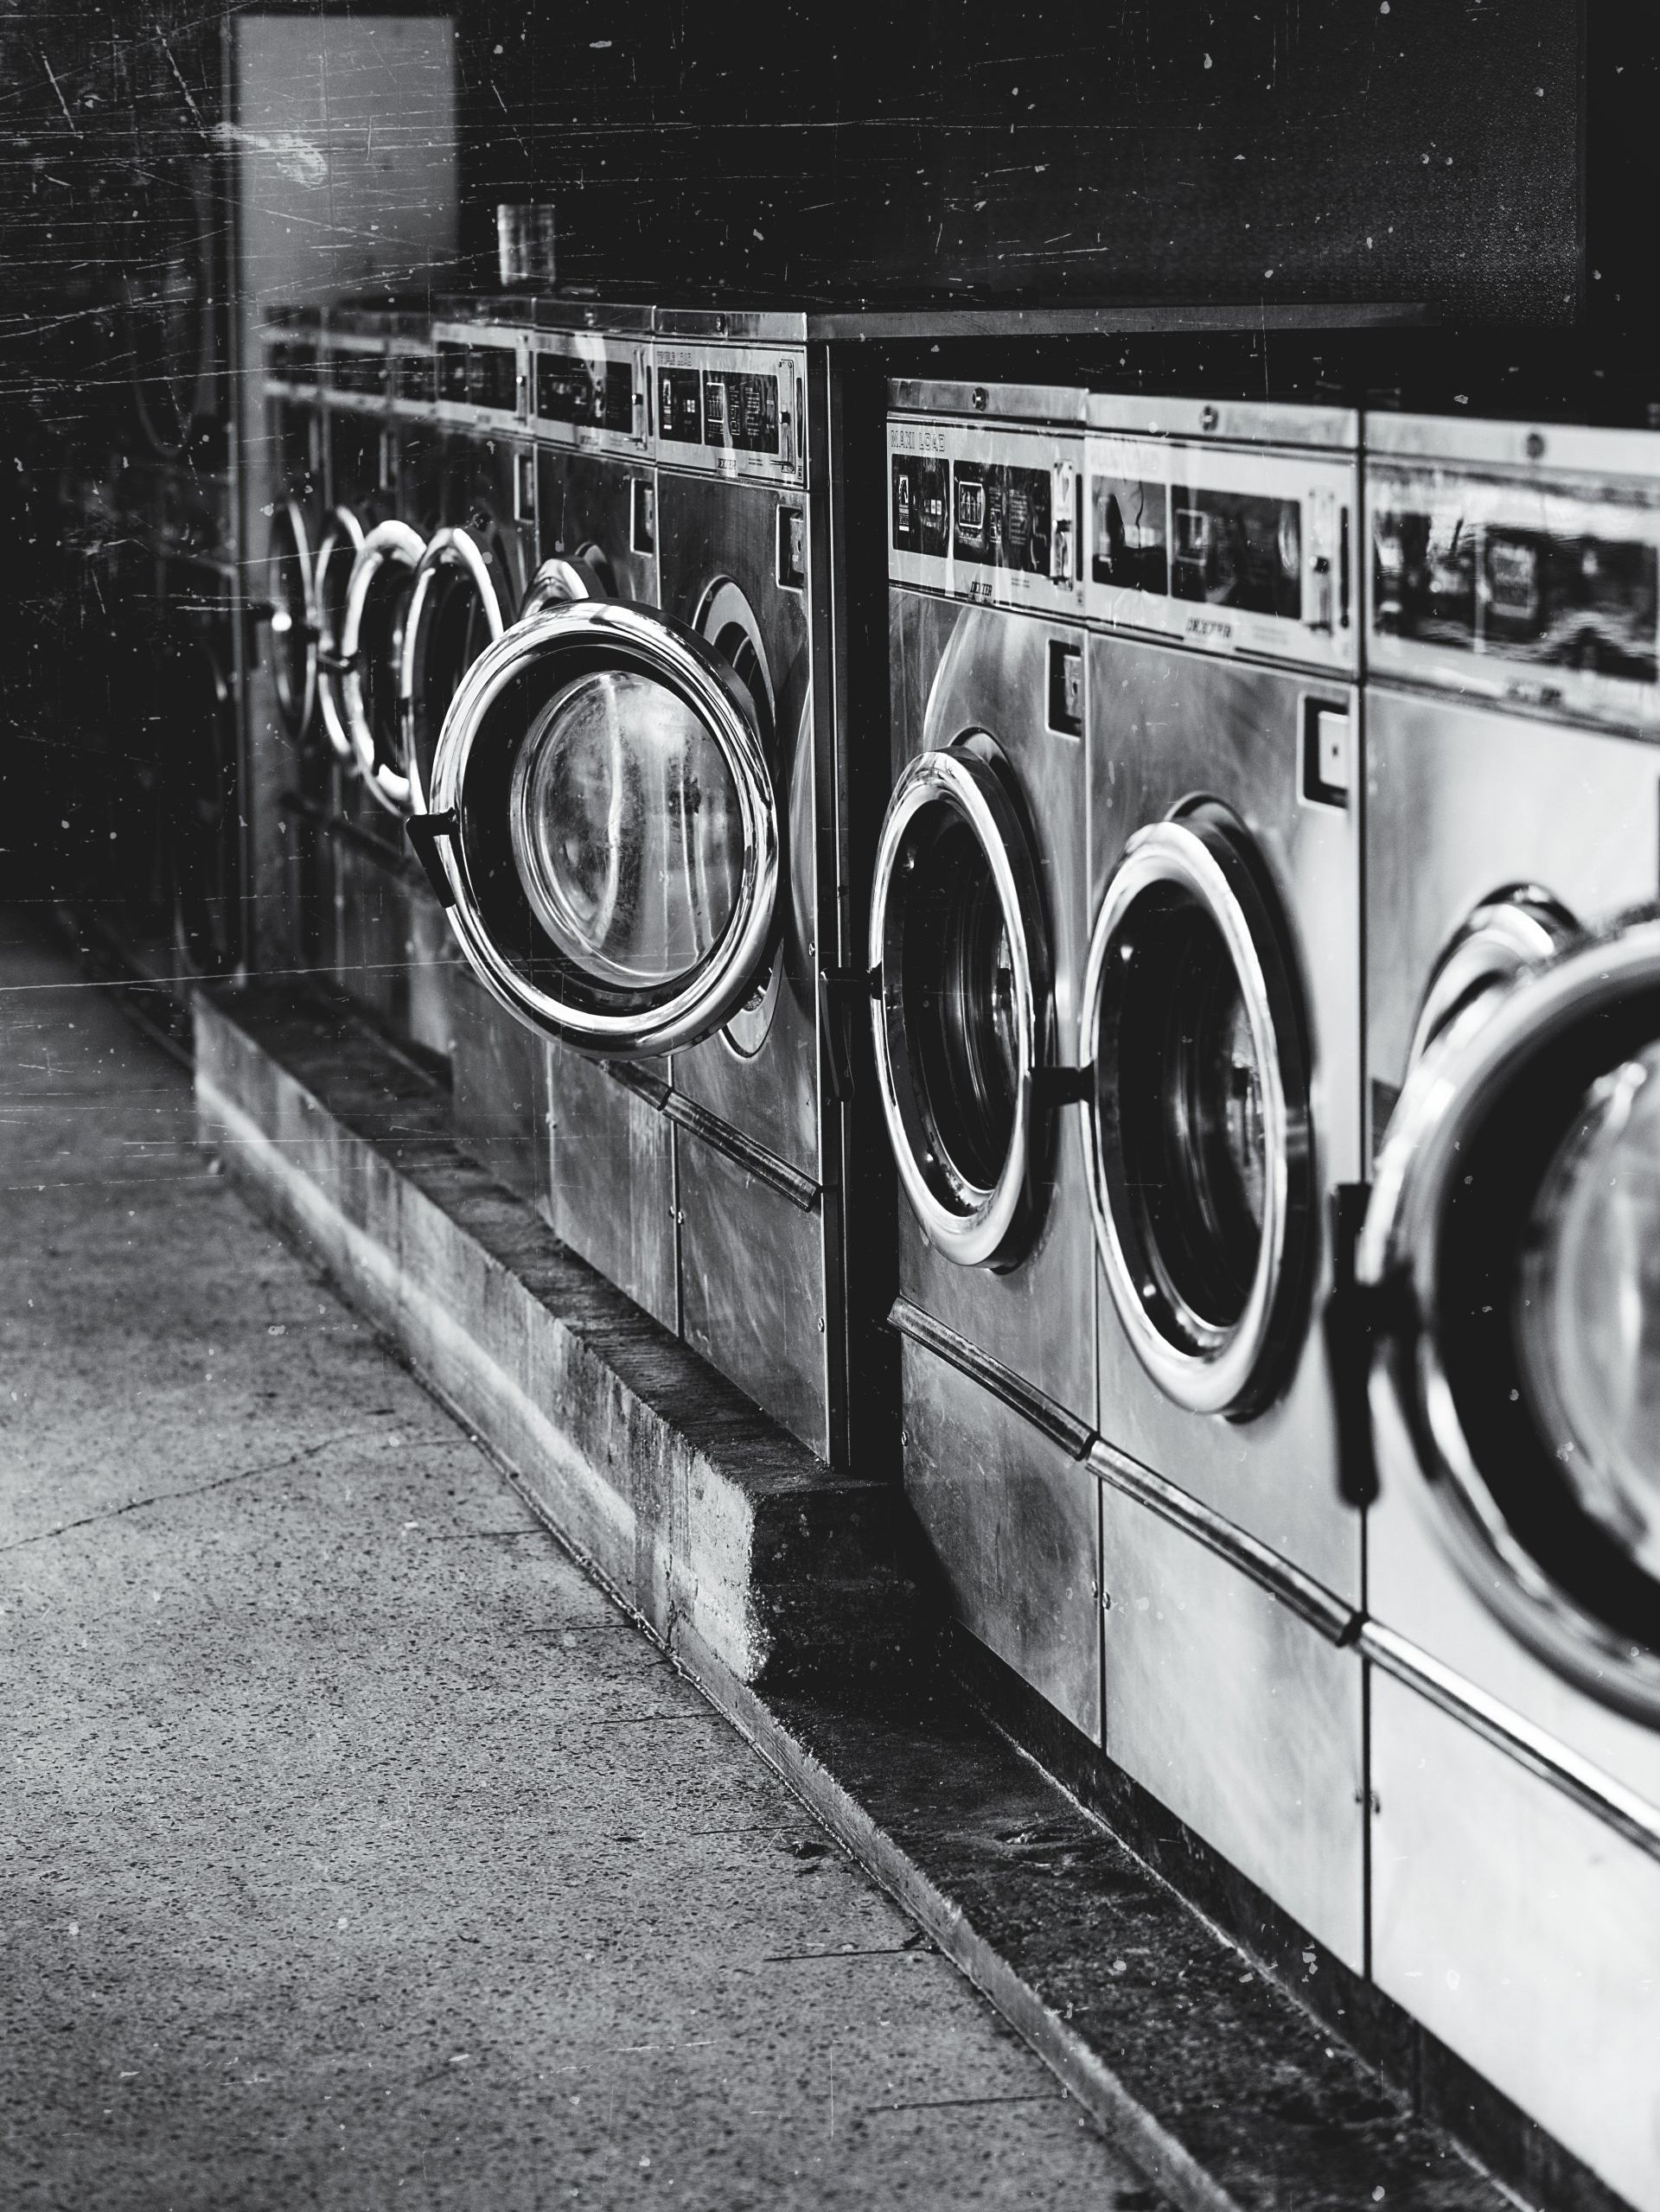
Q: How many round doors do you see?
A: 10